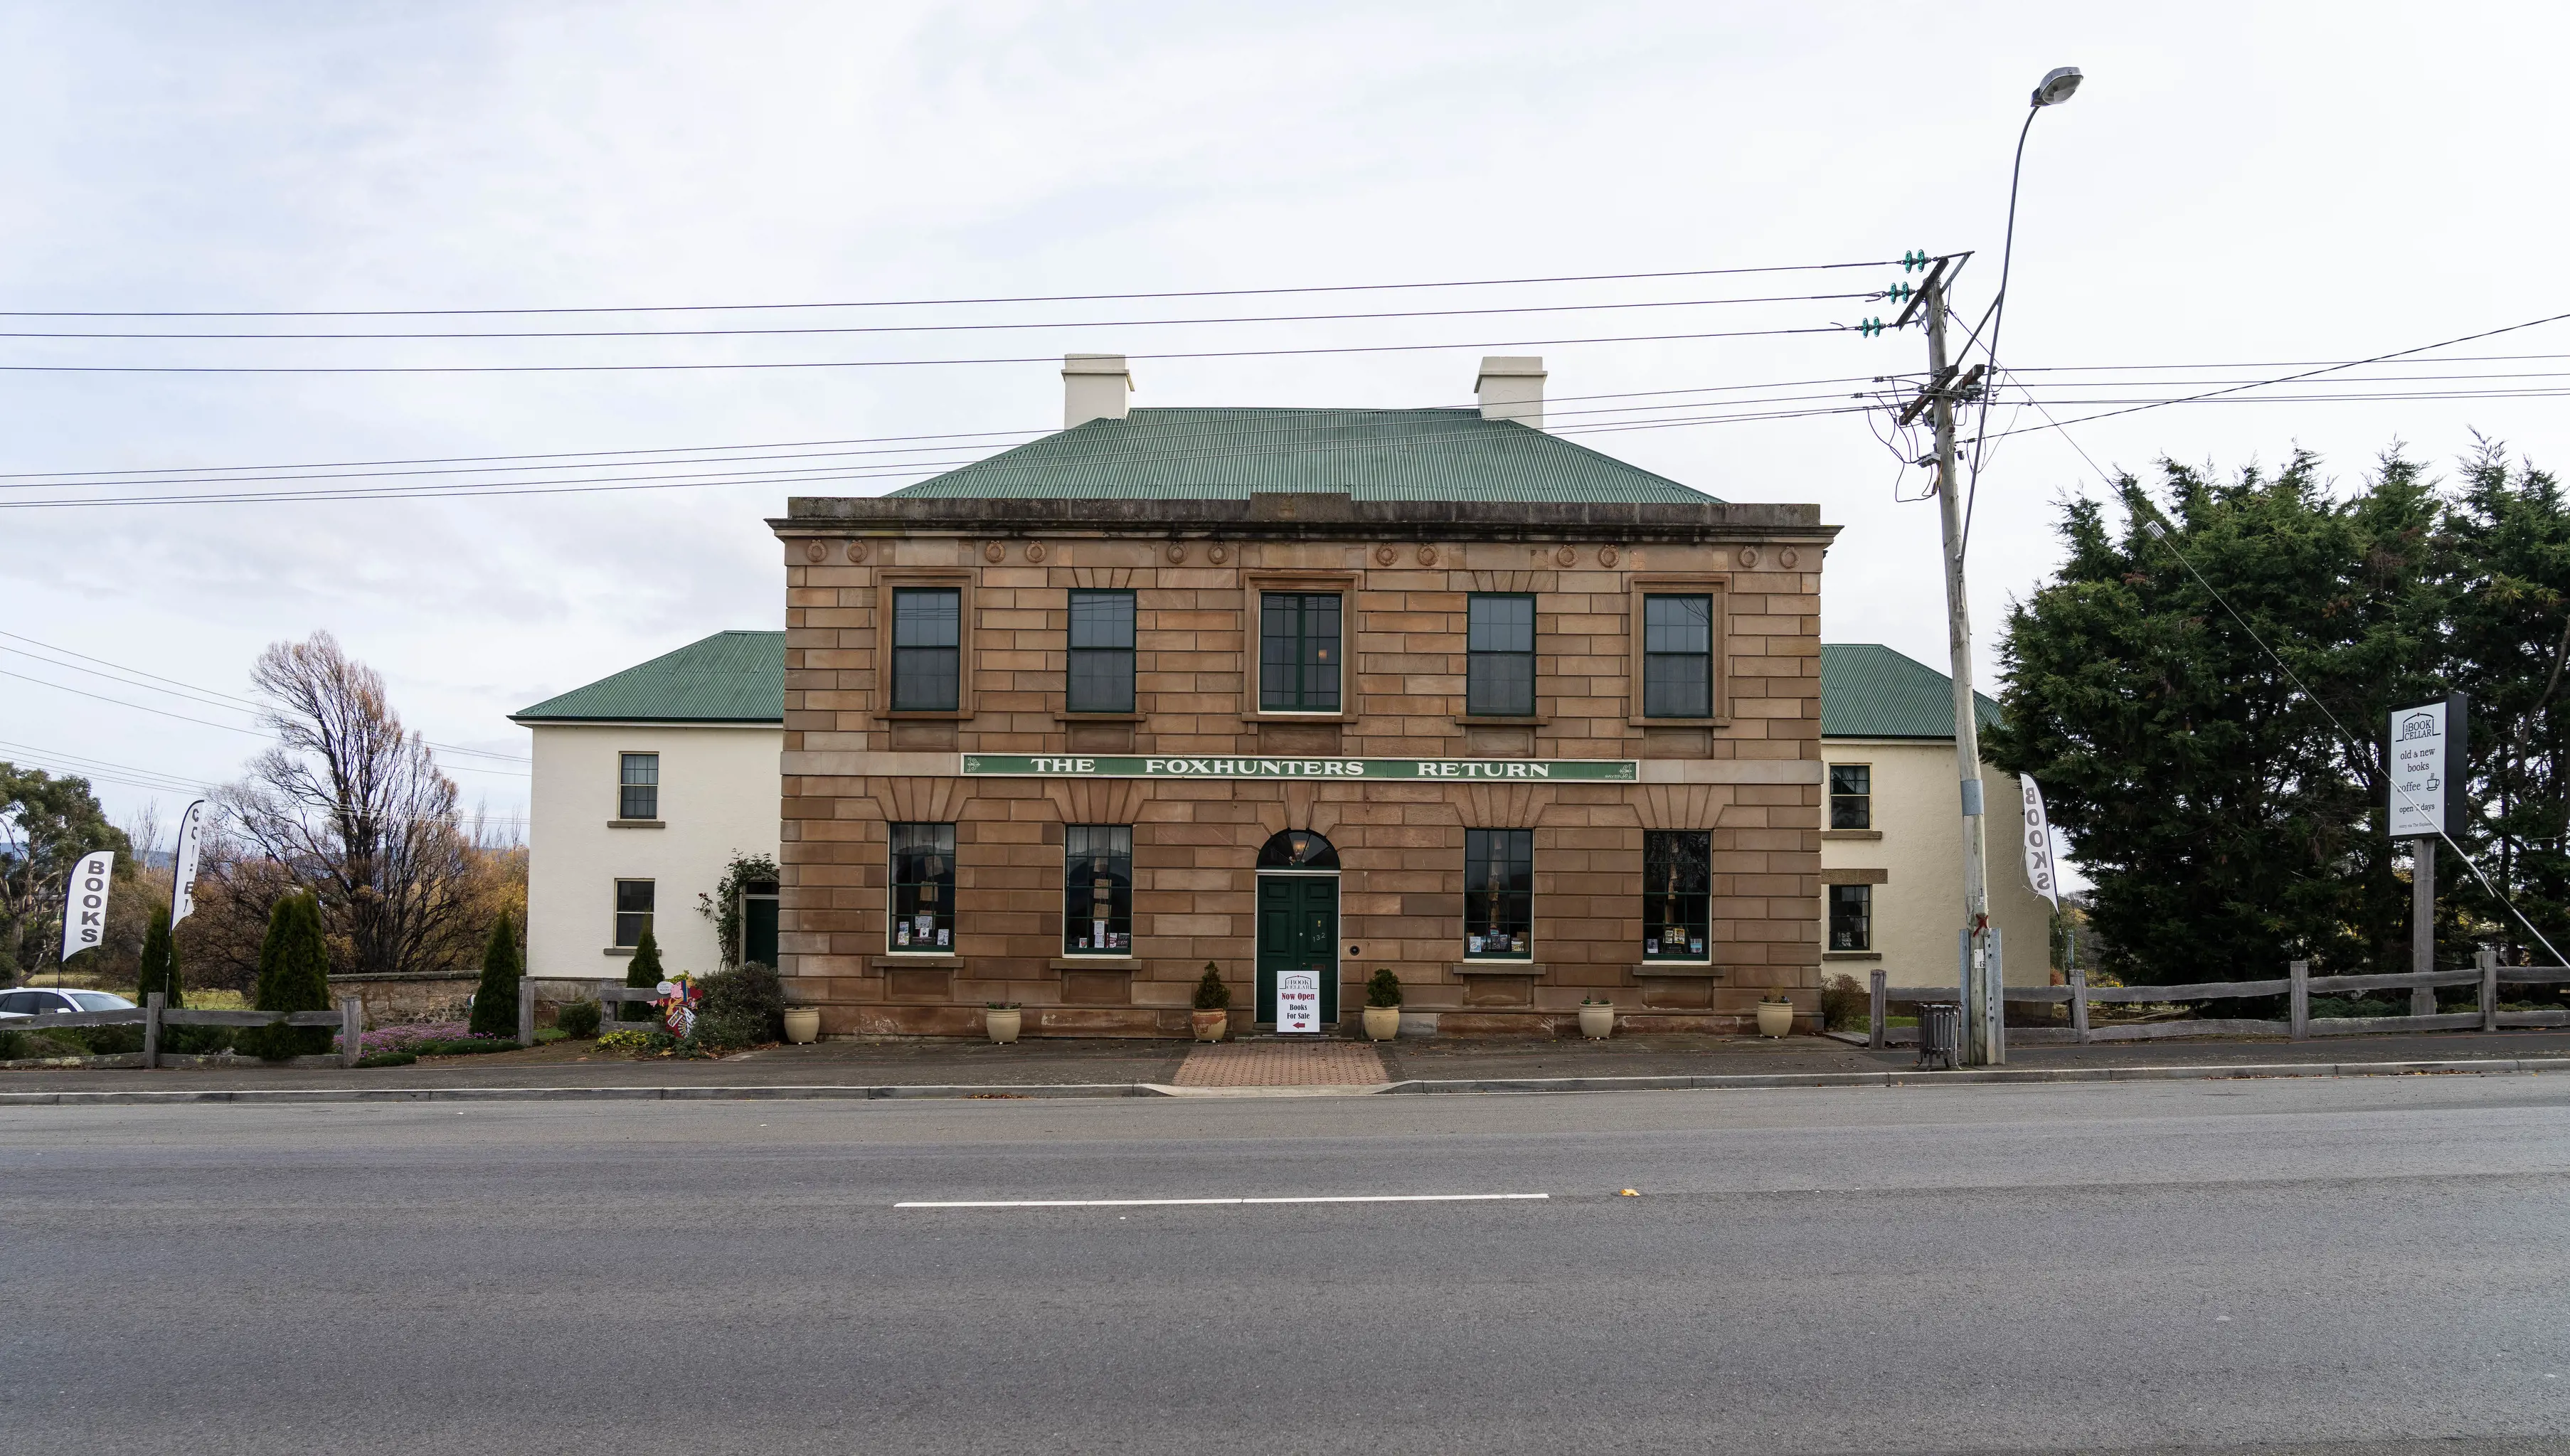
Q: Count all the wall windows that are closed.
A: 13